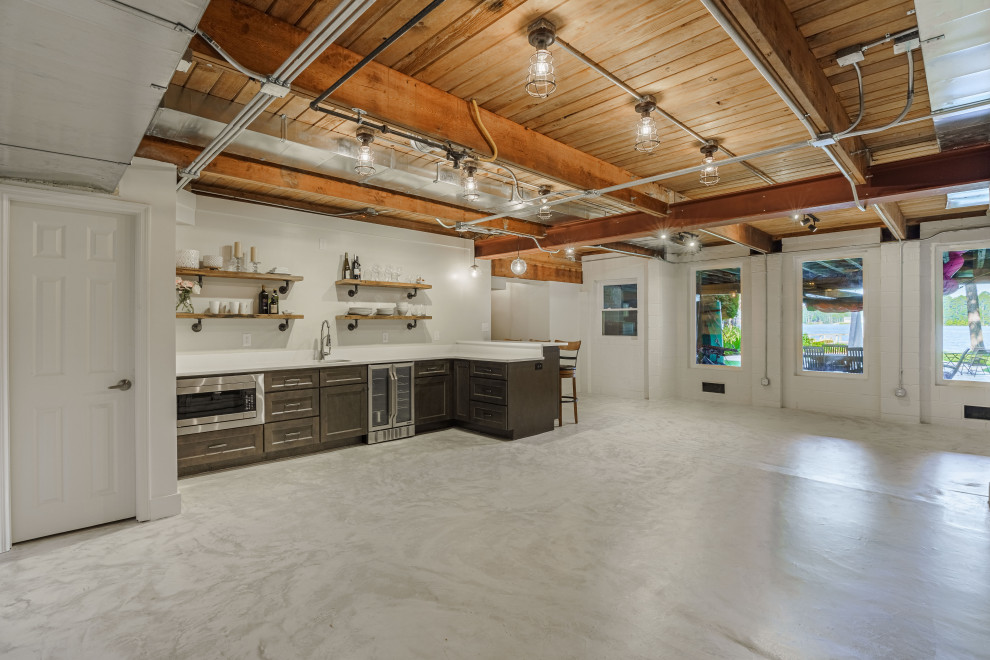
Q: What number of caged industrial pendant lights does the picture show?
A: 6